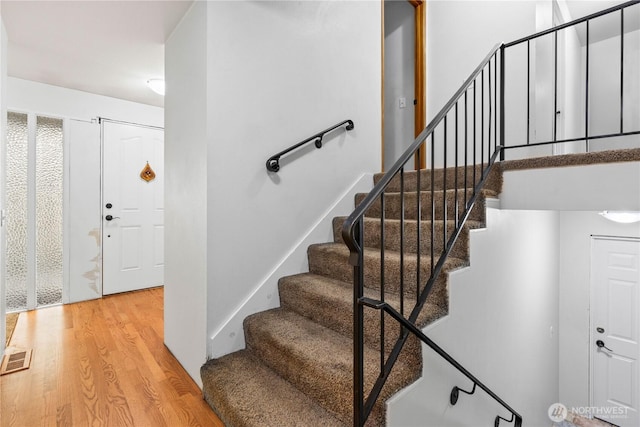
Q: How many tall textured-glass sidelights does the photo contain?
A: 2